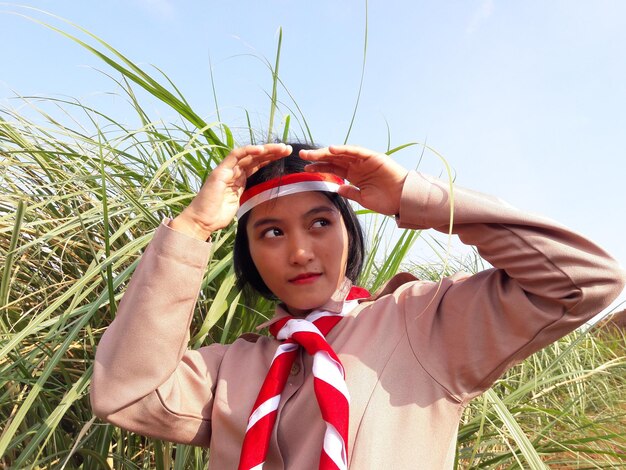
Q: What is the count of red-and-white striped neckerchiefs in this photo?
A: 1